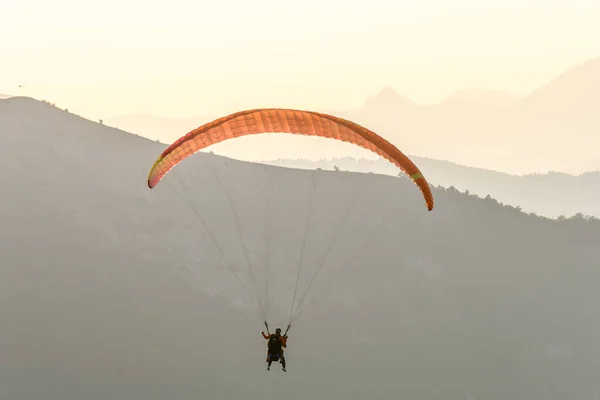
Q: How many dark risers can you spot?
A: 2